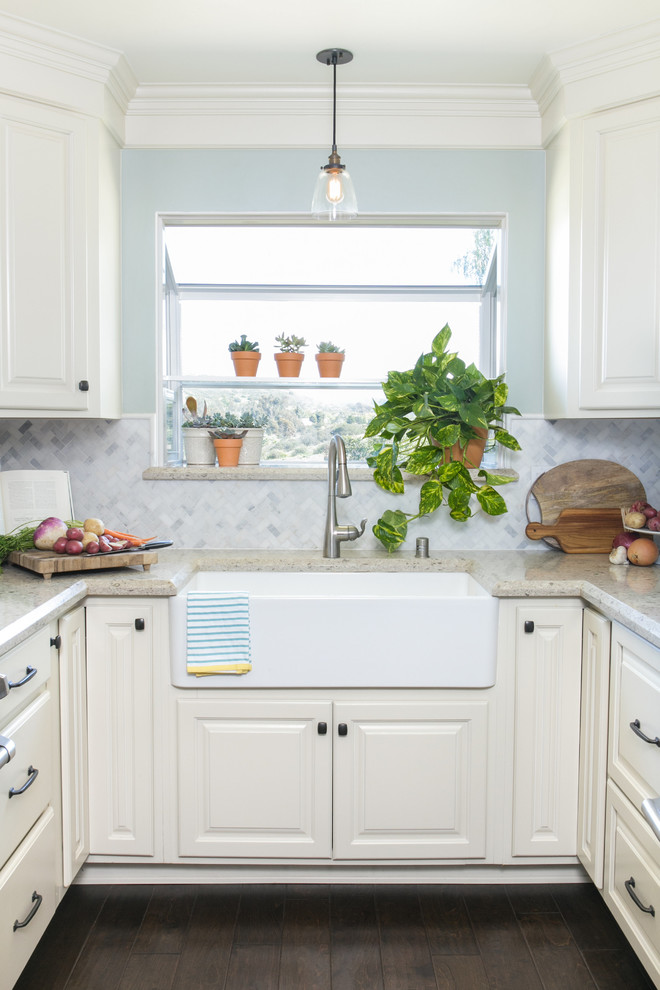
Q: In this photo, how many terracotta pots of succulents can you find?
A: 4